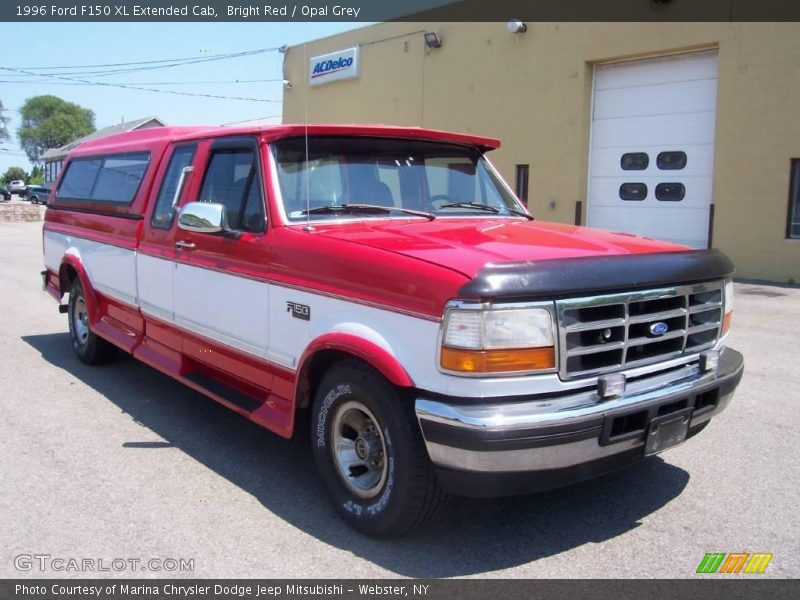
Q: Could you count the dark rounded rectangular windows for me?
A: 4